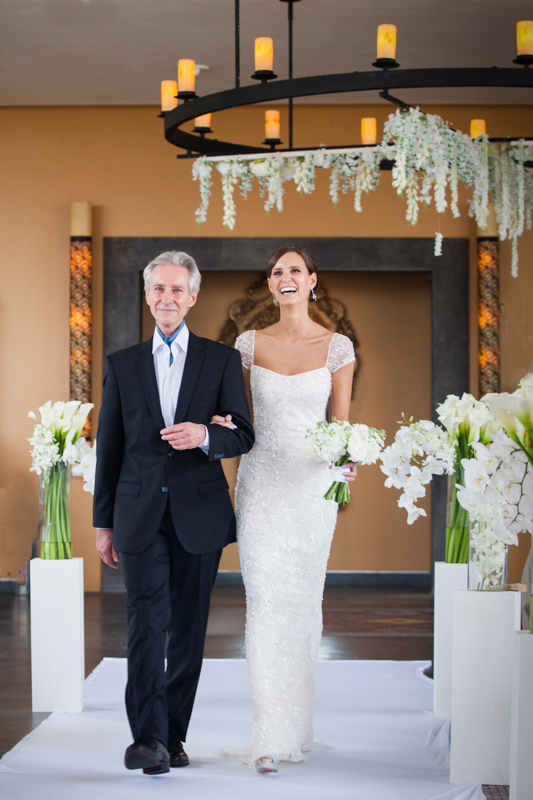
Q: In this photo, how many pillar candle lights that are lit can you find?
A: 9